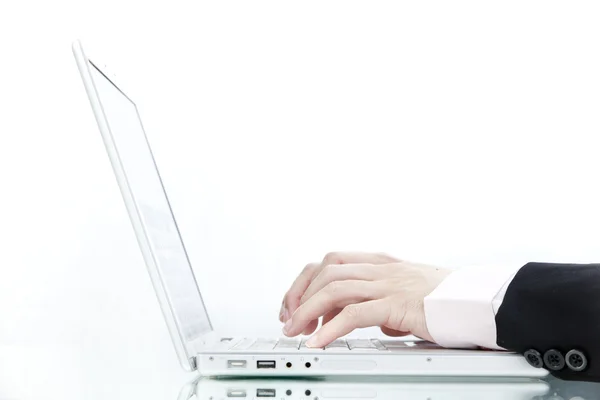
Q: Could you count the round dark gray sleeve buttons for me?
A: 3